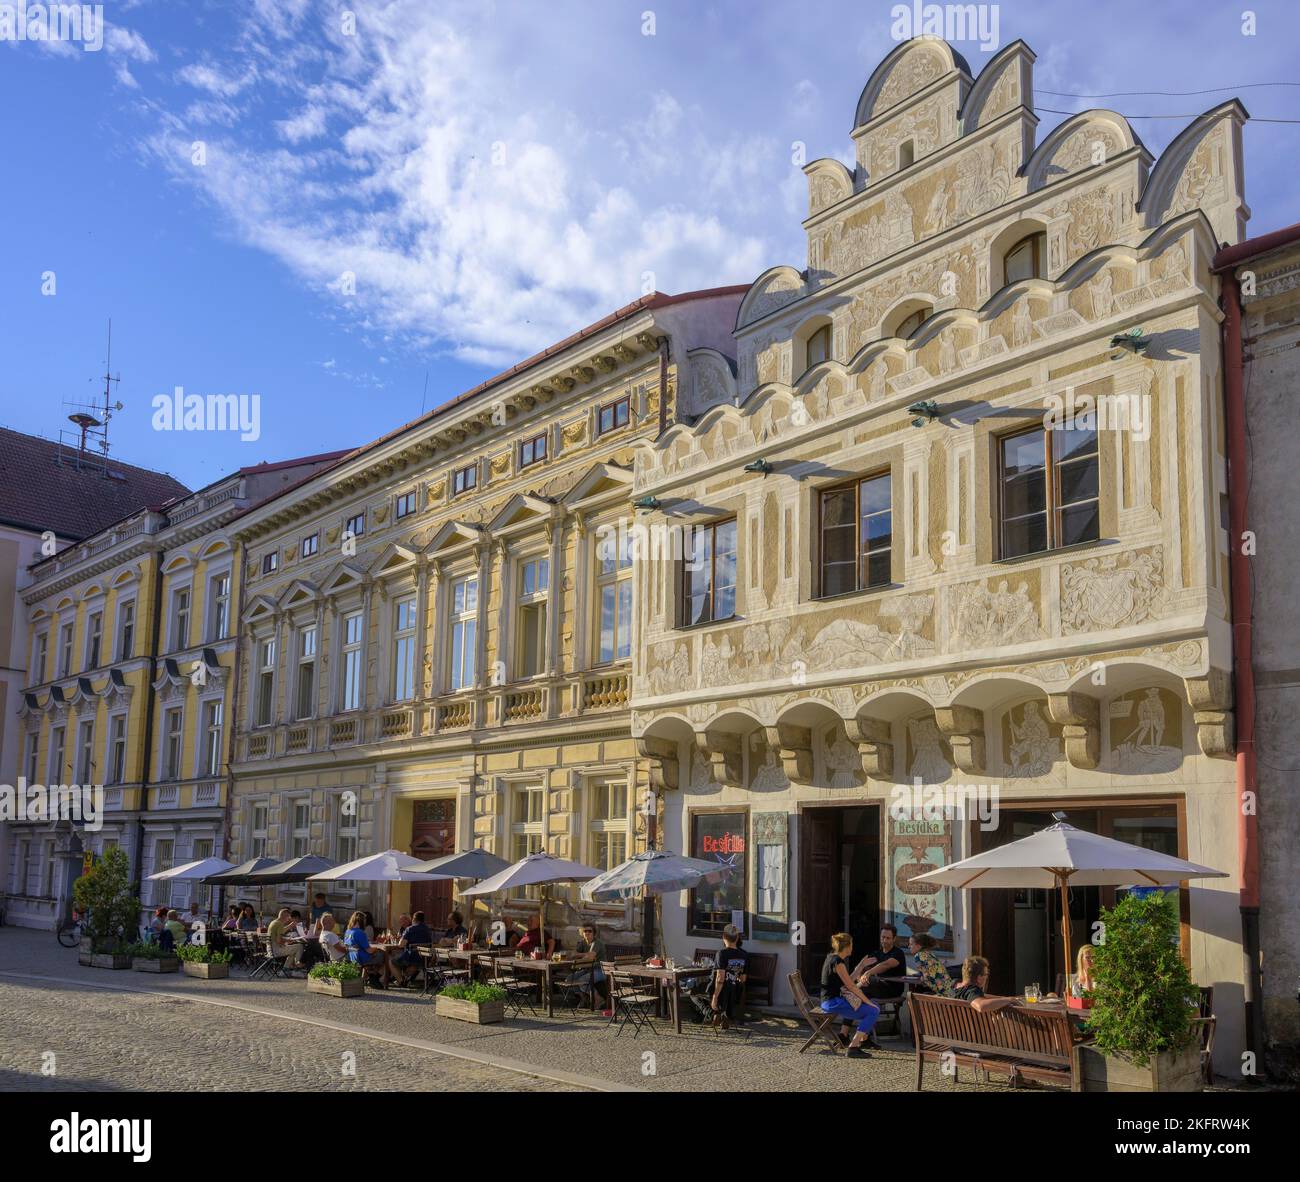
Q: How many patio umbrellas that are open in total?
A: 8